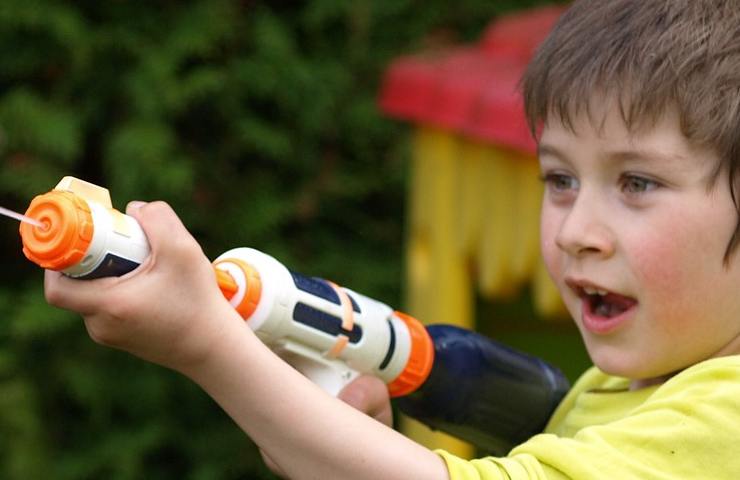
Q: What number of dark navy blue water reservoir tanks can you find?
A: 1